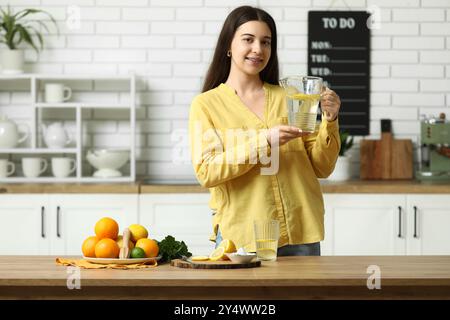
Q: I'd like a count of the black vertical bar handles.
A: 4